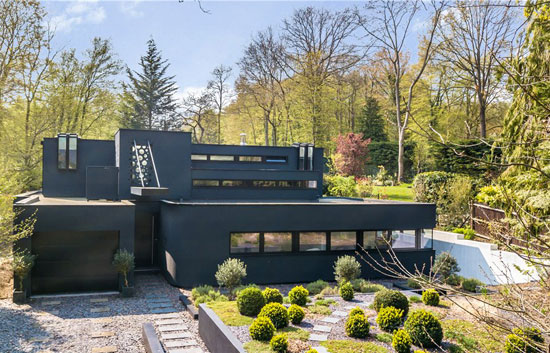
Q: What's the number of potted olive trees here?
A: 2